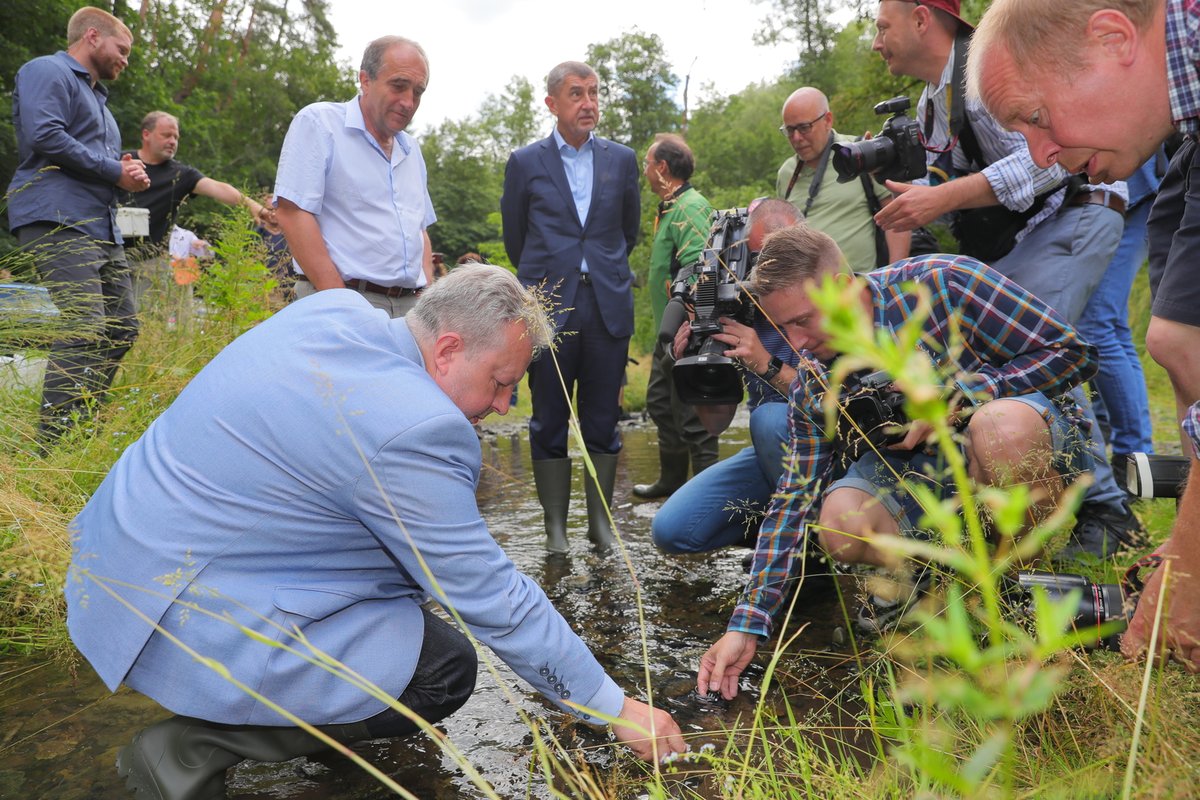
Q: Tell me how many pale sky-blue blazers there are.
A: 1